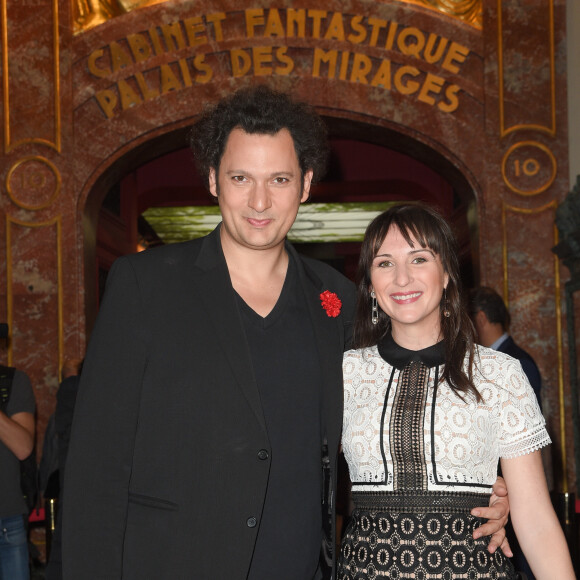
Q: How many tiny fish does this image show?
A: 0